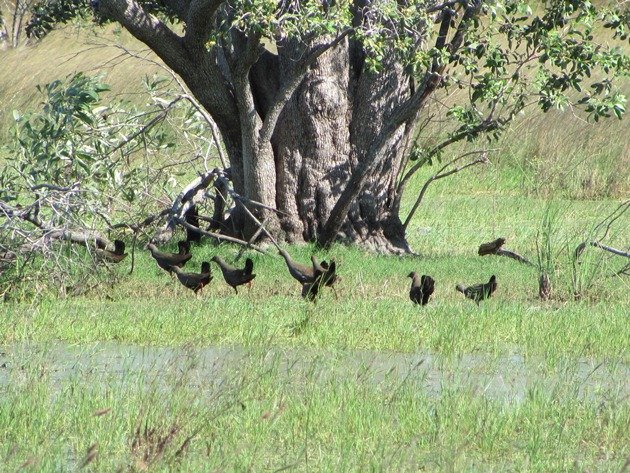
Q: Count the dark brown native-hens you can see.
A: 8